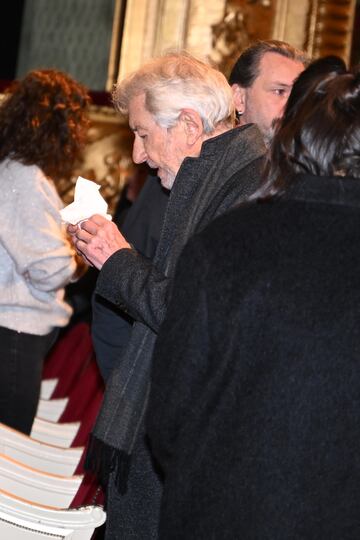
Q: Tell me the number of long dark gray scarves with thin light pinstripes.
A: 1